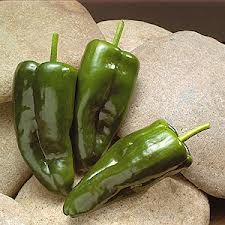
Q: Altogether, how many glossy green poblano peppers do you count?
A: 3